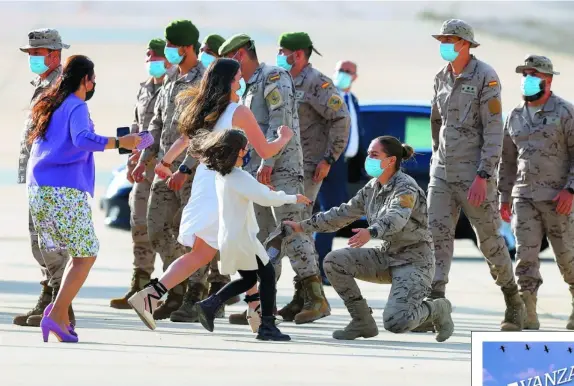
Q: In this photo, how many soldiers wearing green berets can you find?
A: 5